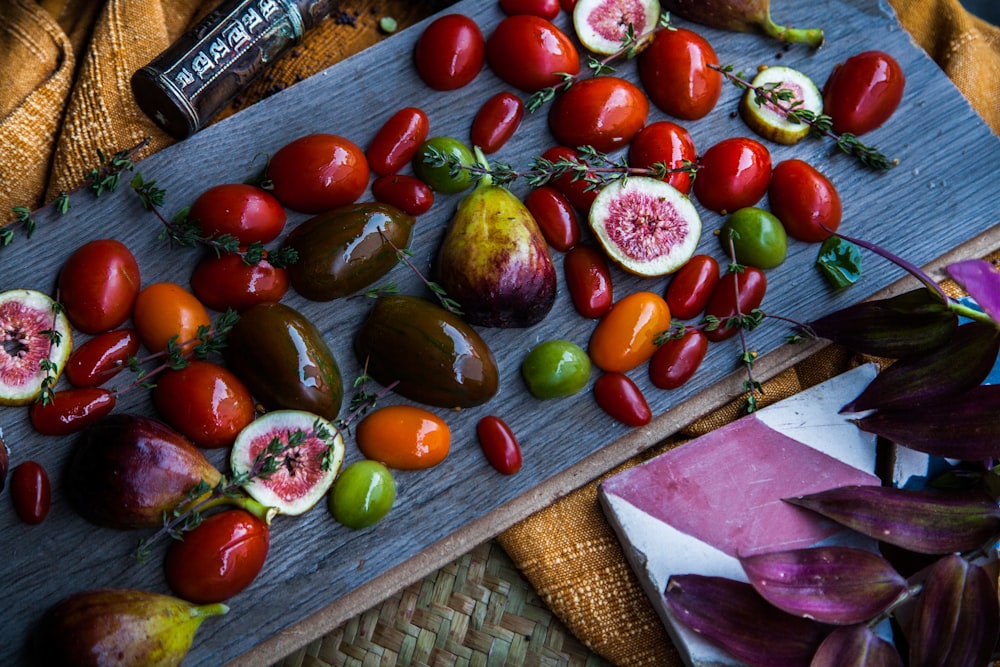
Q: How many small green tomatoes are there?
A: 4